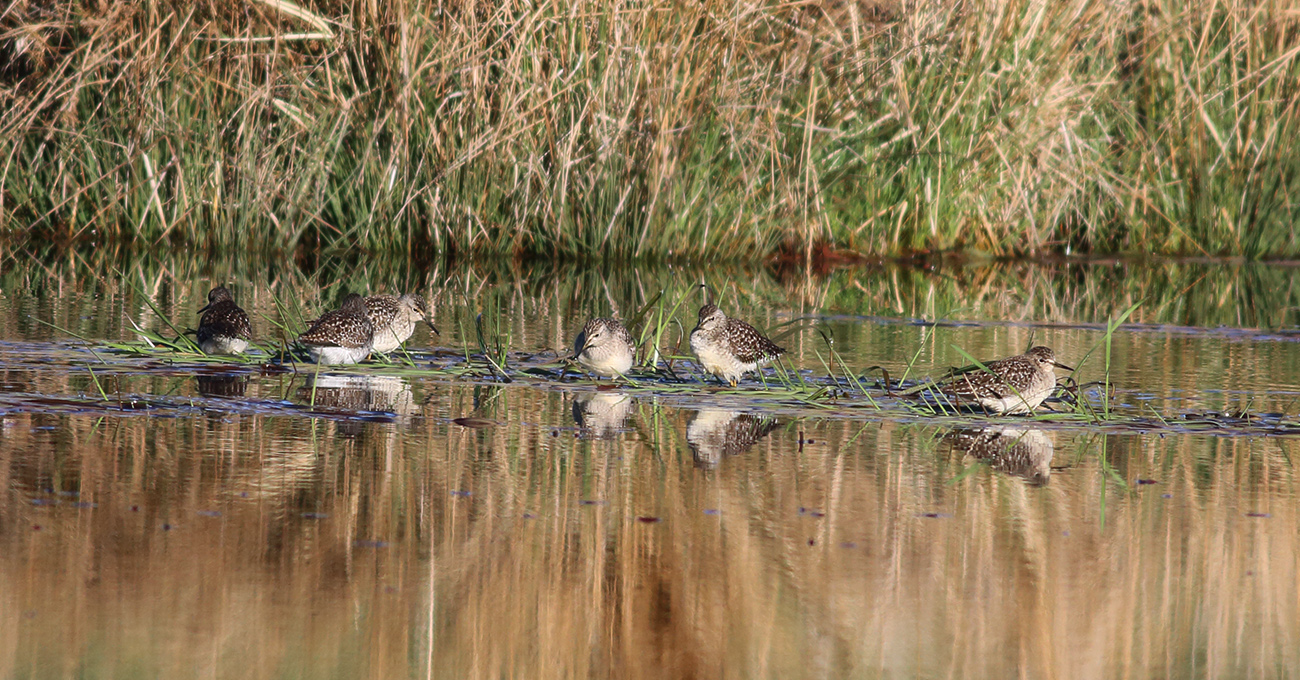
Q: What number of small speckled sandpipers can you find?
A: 6